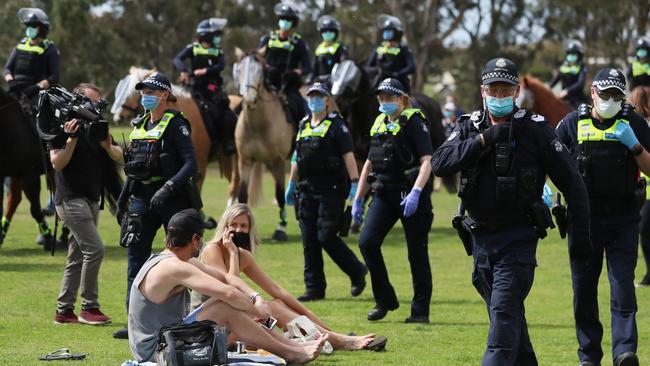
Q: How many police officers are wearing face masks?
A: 12